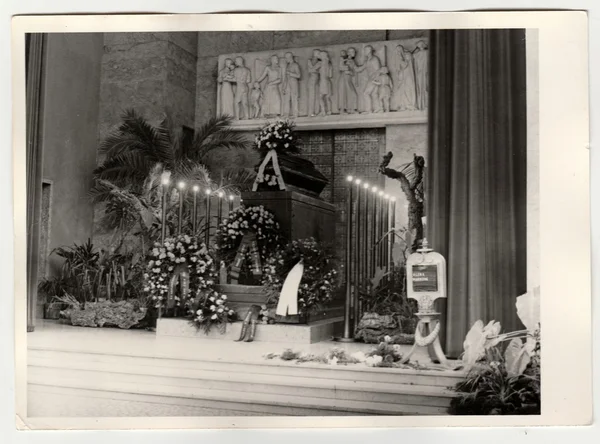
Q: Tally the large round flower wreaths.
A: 3